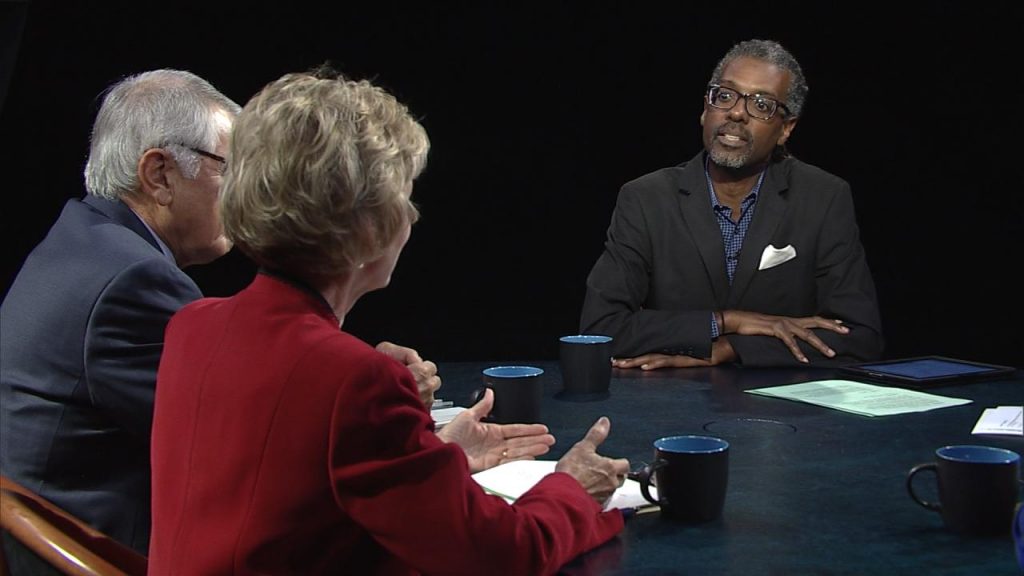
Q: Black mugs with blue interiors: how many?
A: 4